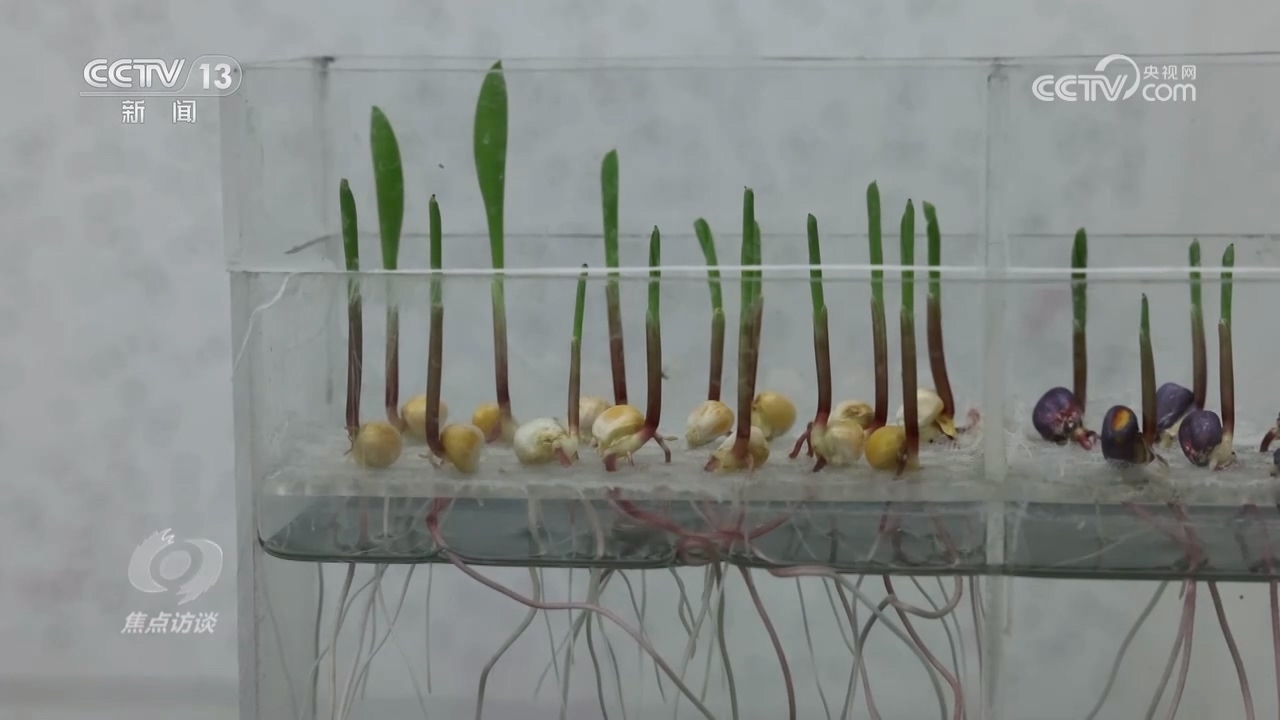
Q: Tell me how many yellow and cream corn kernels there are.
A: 14